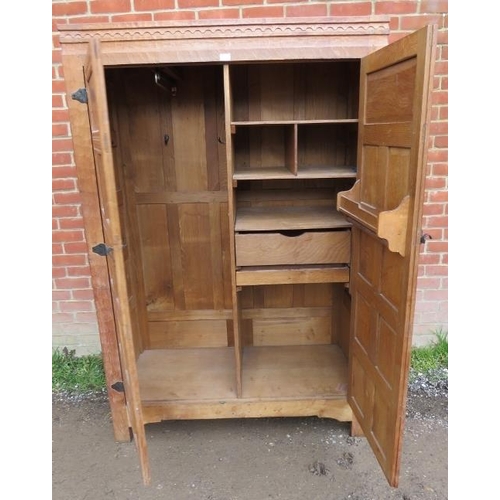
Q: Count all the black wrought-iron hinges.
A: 3